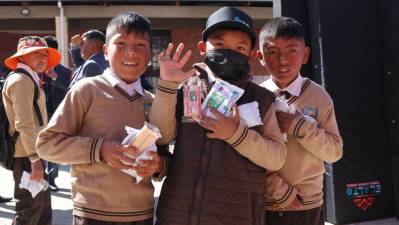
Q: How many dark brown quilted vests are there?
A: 1